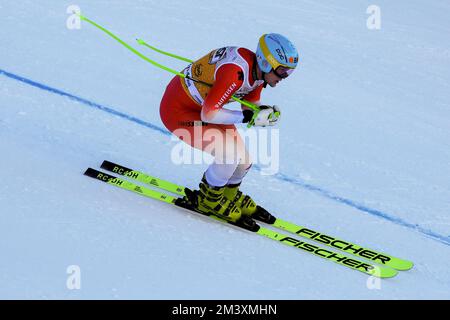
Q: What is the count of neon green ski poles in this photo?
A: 2